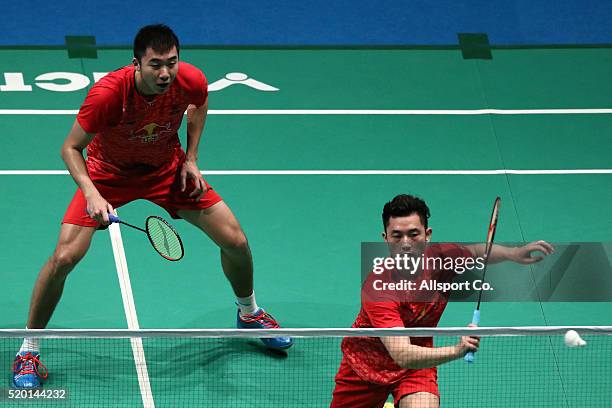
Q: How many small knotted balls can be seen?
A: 0